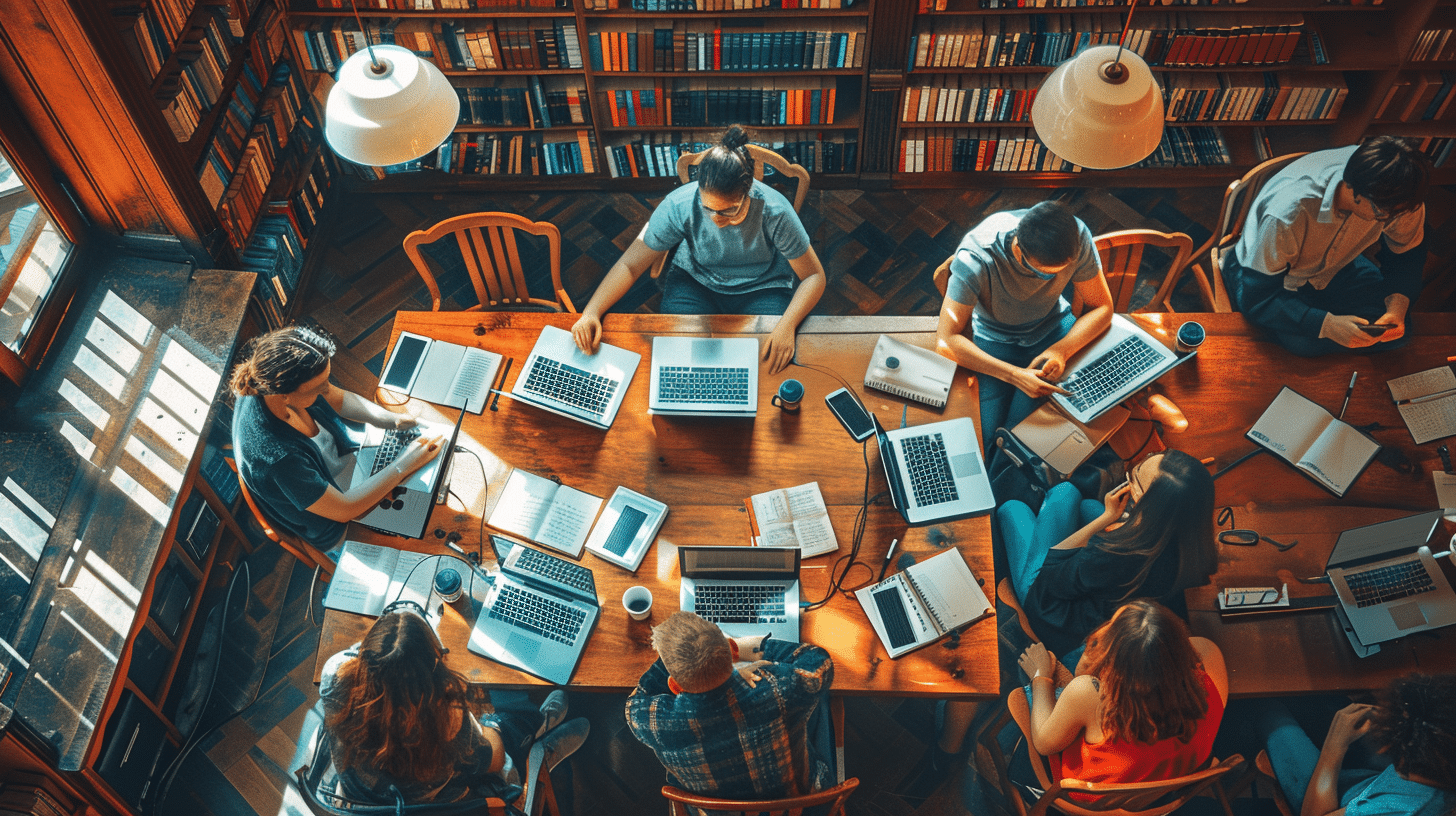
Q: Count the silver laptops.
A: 8